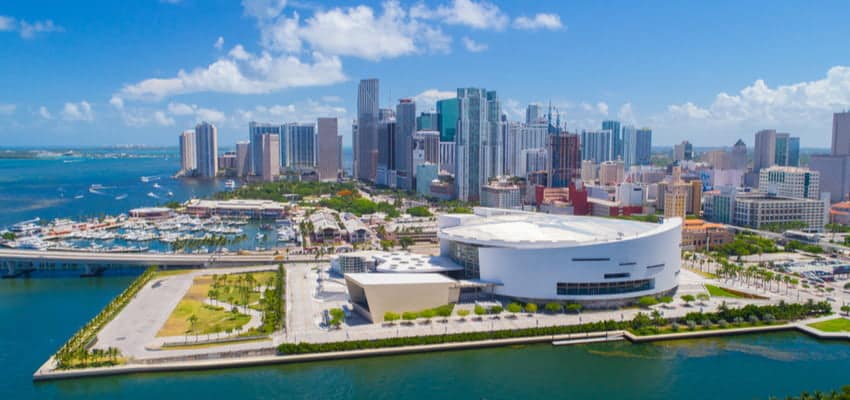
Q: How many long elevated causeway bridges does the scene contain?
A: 1